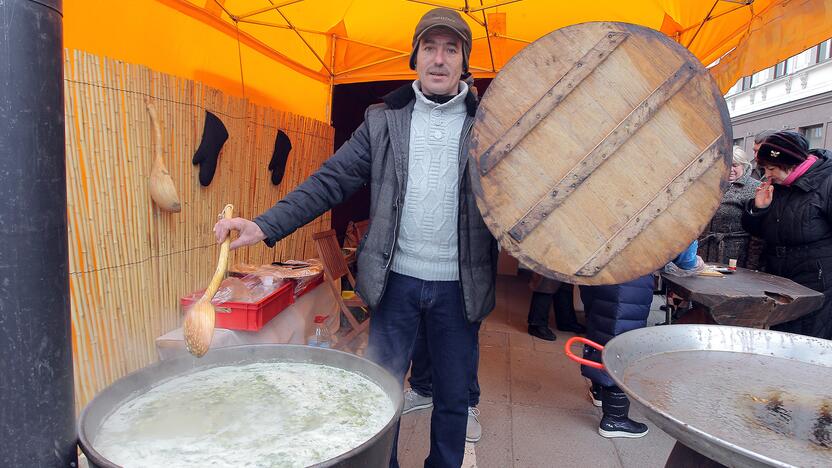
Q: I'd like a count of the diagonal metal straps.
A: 3